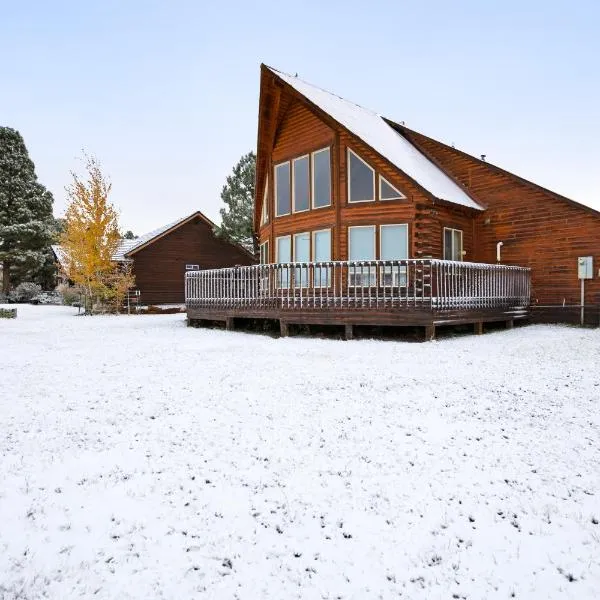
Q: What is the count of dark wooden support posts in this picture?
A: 6